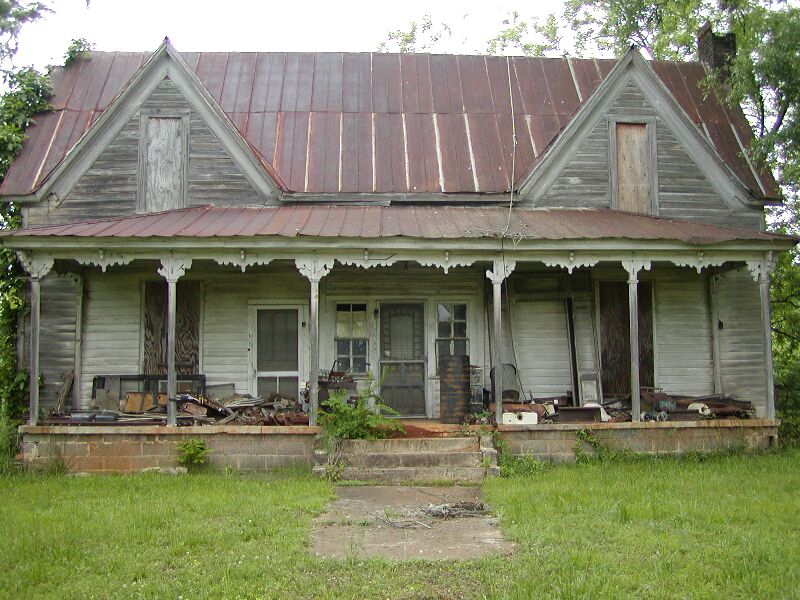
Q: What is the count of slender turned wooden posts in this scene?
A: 6